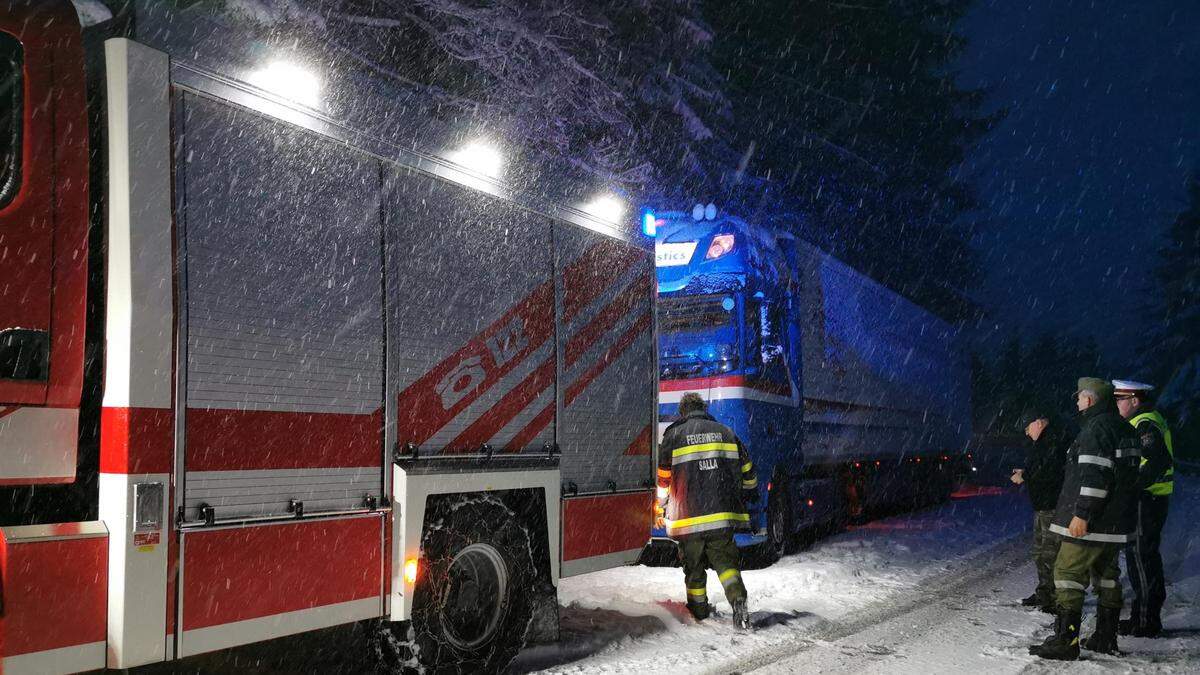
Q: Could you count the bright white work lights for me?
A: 3